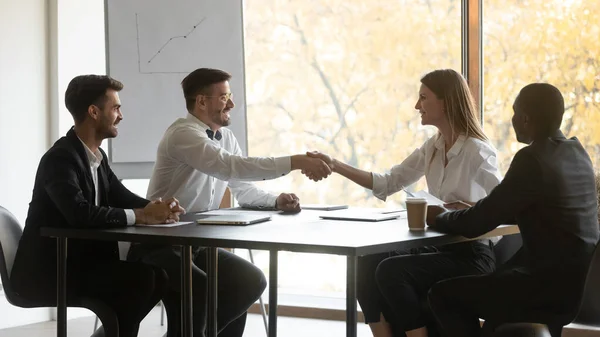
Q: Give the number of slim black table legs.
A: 5